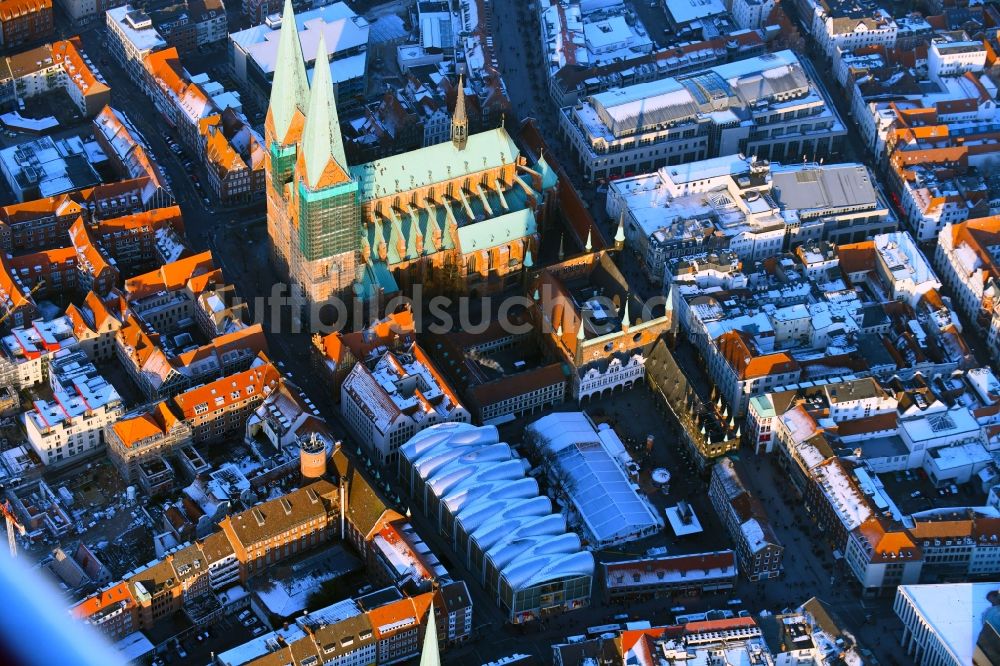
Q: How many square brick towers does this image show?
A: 2